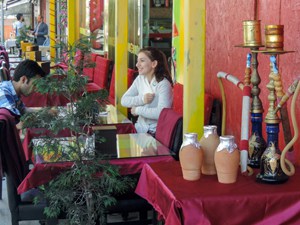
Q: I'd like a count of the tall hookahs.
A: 2